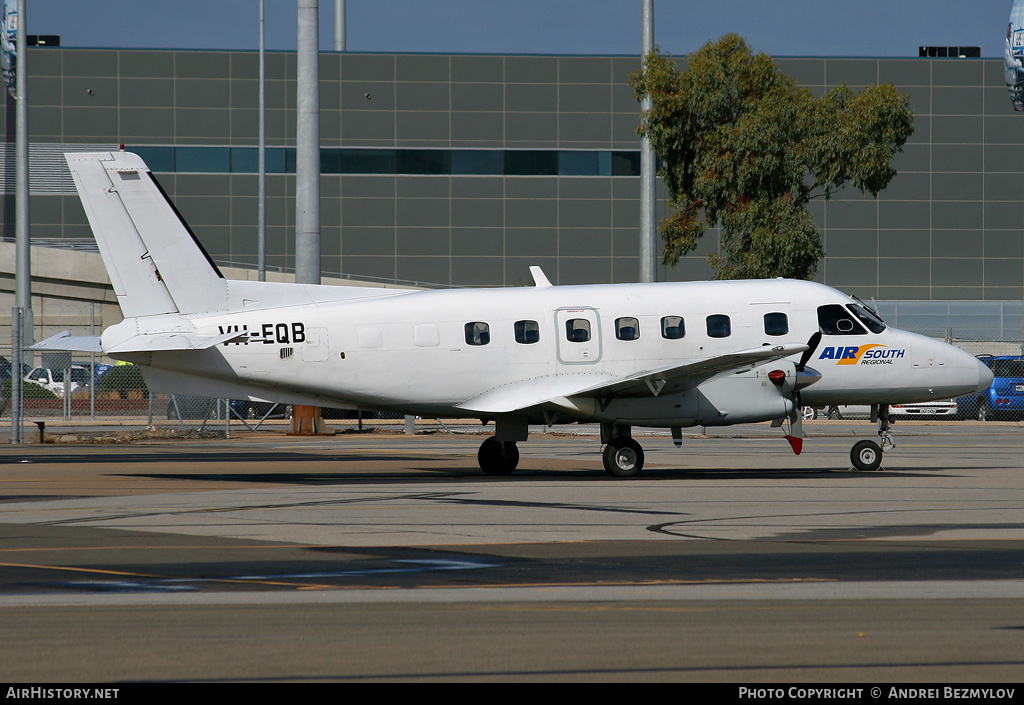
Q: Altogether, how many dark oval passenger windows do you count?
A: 7